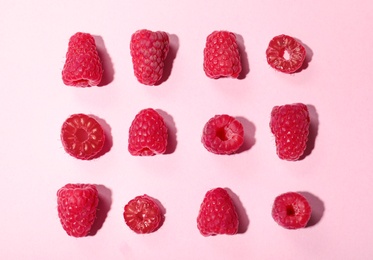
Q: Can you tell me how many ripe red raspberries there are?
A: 12